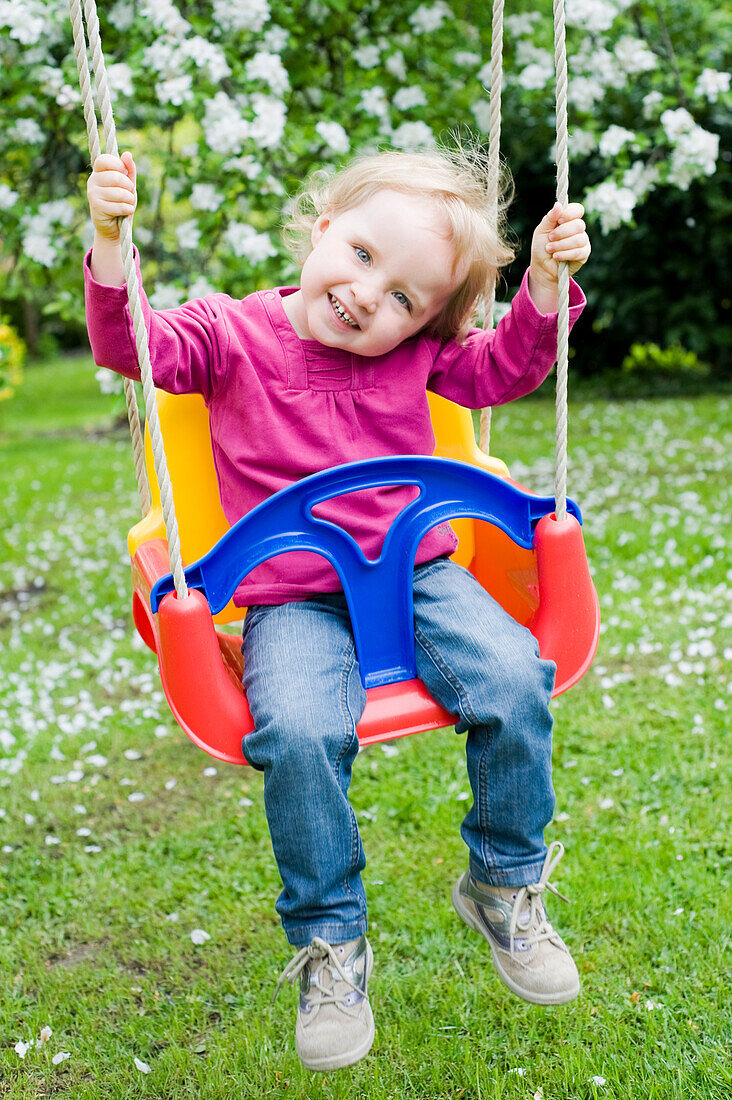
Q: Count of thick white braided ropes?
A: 4